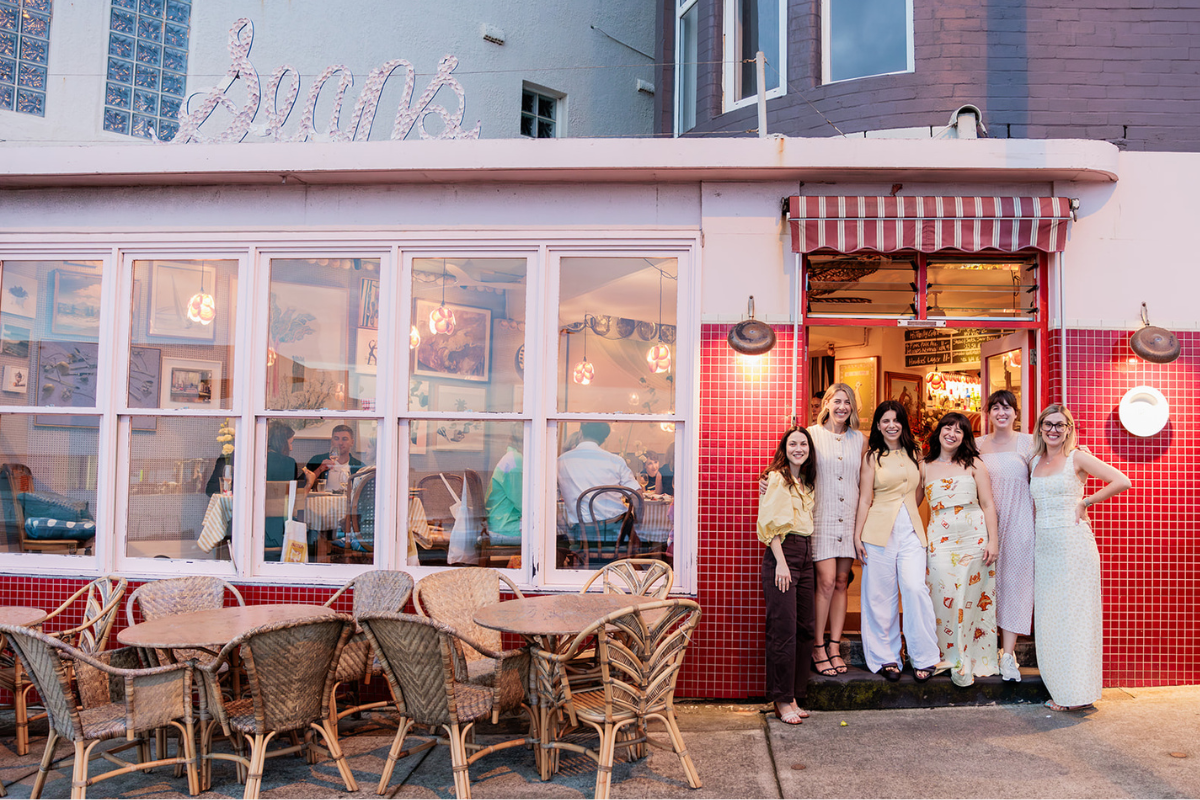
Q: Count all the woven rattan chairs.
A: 9